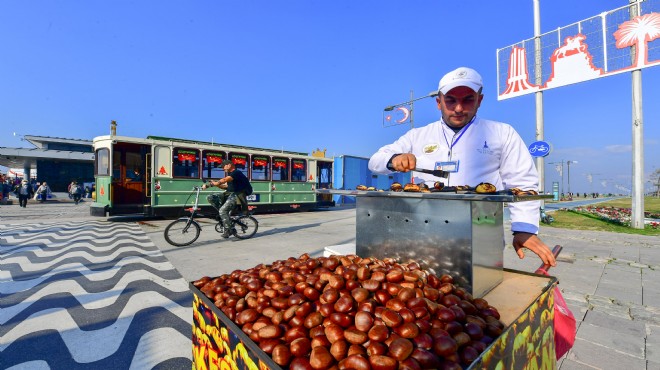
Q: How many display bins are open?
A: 1